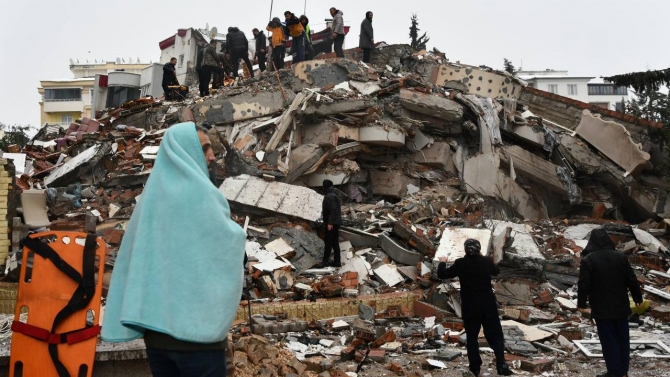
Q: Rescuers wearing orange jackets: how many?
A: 2